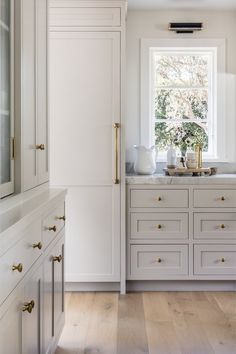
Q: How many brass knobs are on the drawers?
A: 10